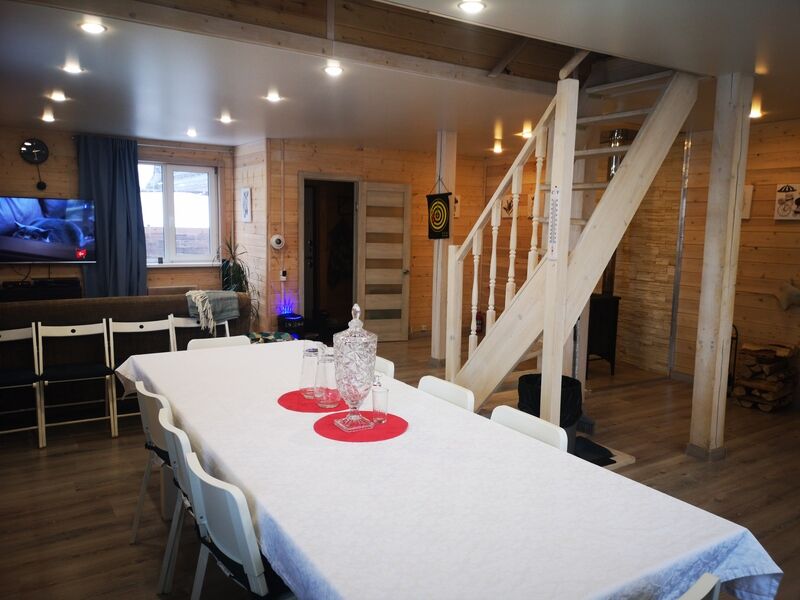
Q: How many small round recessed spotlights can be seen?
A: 12